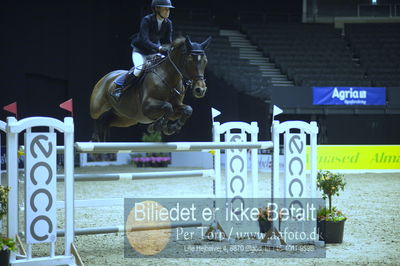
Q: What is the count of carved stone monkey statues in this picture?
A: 0